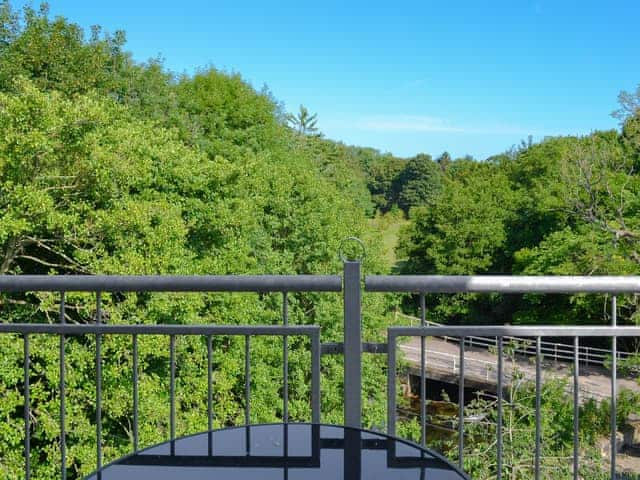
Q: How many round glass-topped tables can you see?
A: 1